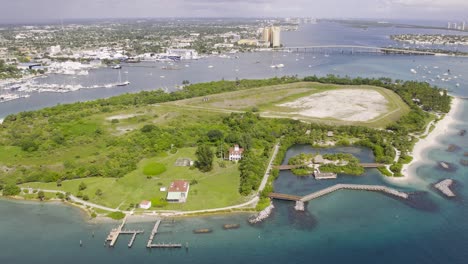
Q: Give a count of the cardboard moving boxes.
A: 0